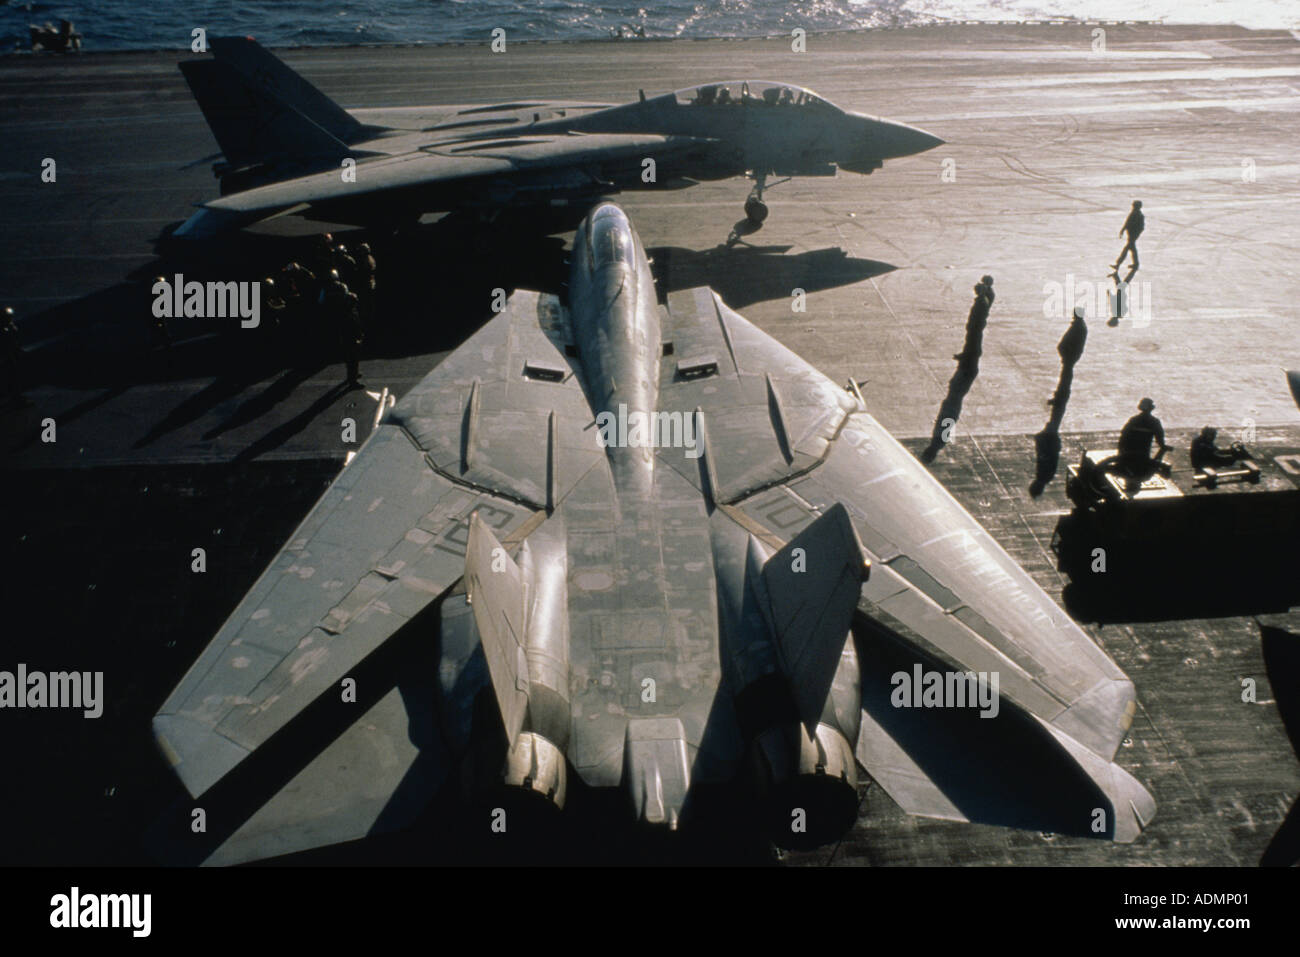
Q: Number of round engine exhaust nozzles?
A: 2